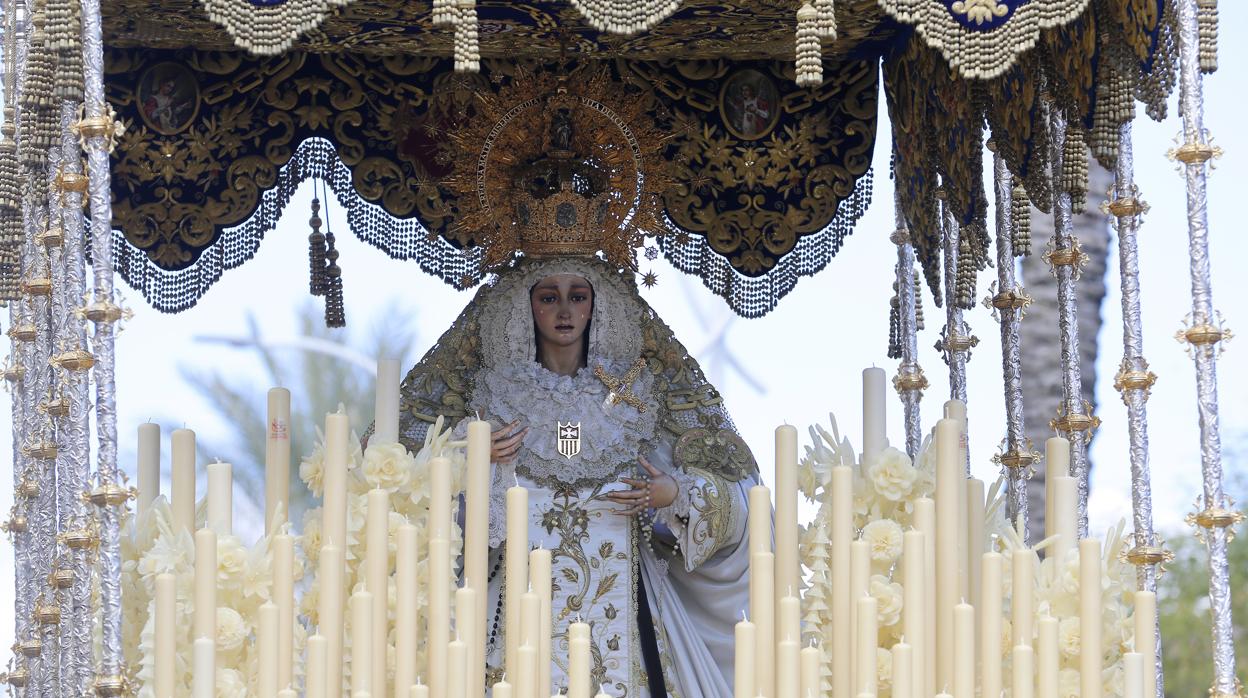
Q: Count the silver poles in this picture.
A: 12